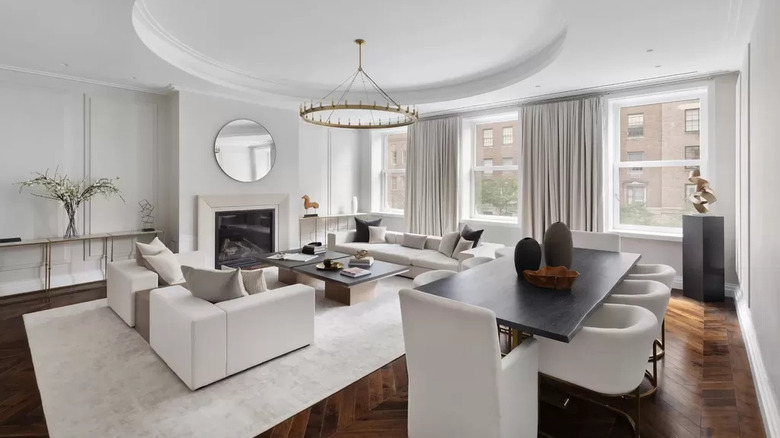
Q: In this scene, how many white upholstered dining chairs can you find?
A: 8